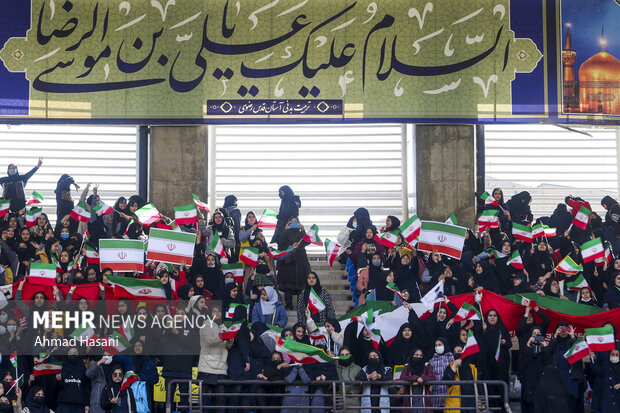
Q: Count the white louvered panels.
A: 3